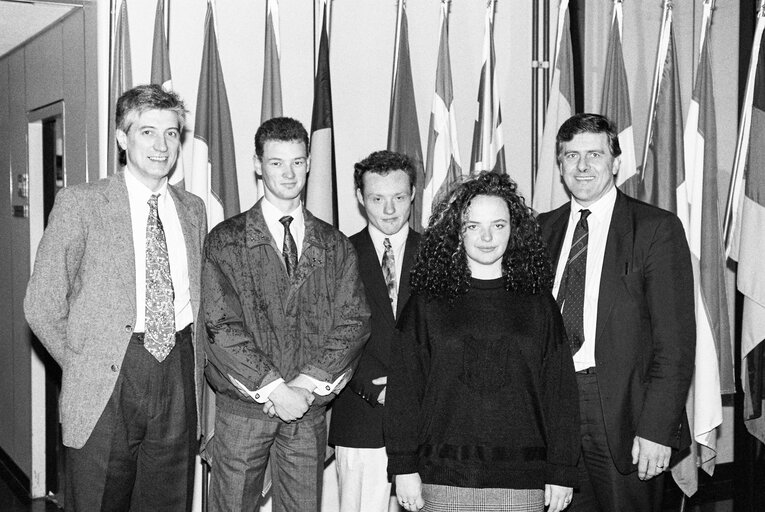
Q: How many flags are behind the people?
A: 13